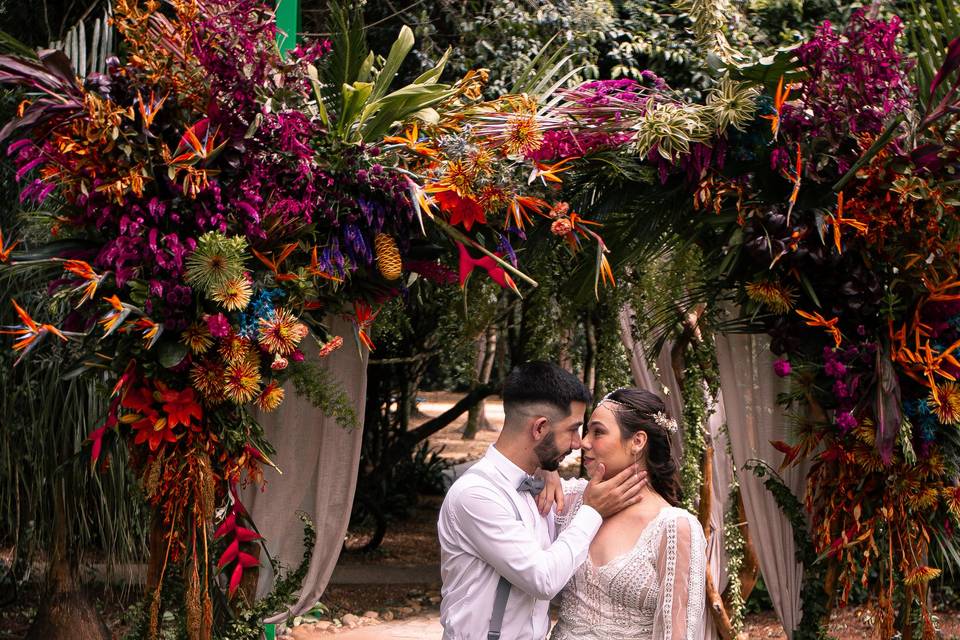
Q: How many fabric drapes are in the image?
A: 3